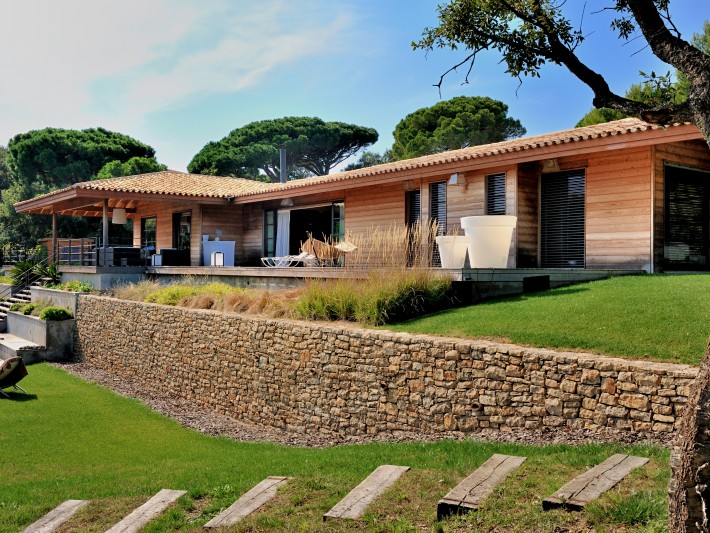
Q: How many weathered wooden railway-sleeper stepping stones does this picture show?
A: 6